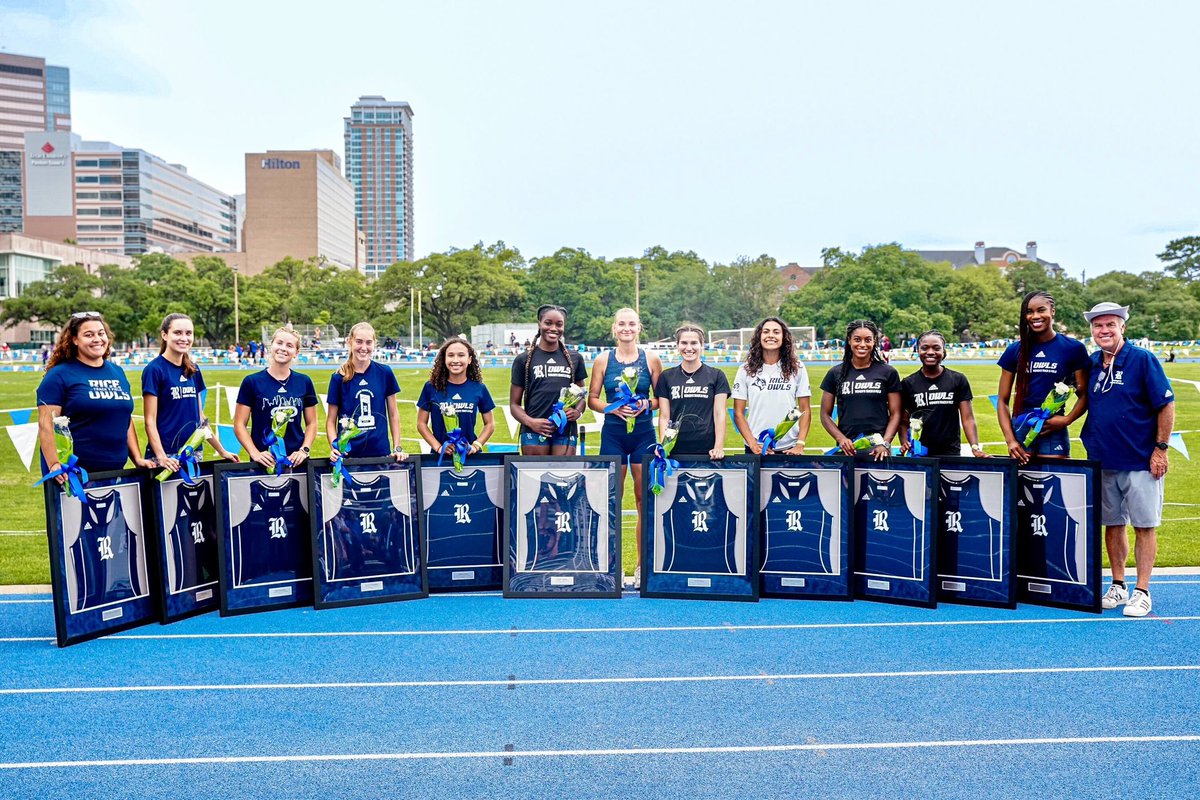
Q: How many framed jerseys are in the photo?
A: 11